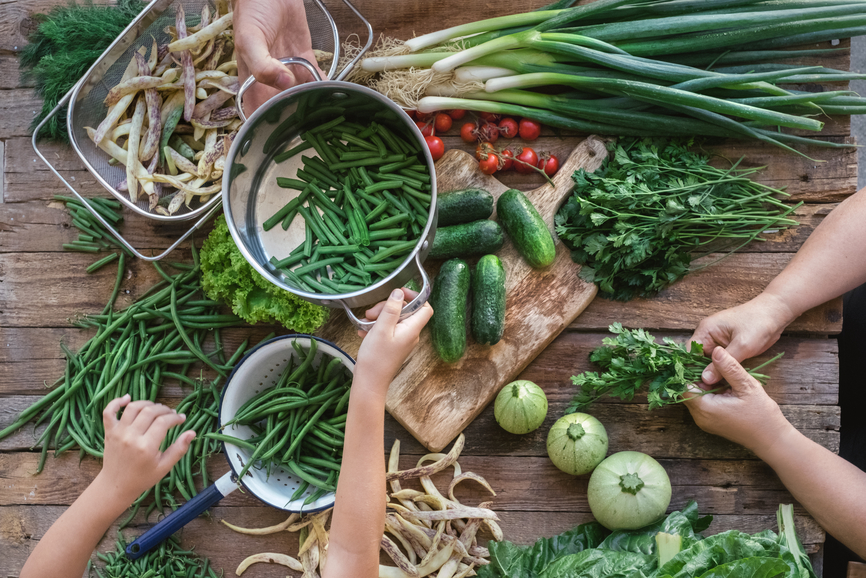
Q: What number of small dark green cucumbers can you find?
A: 5